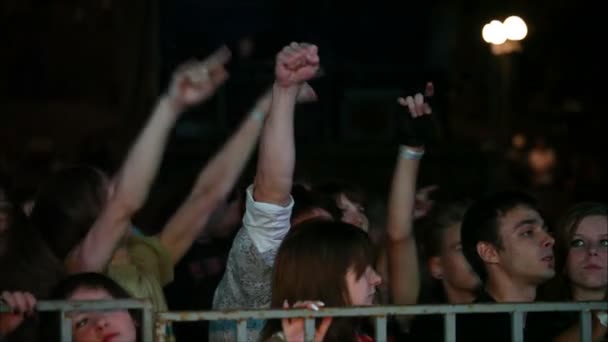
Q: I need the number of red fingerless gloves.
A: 0